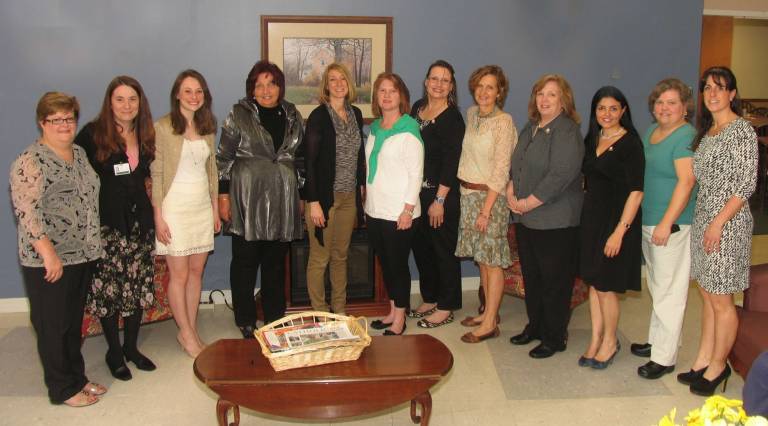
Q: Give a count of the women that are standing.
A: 12